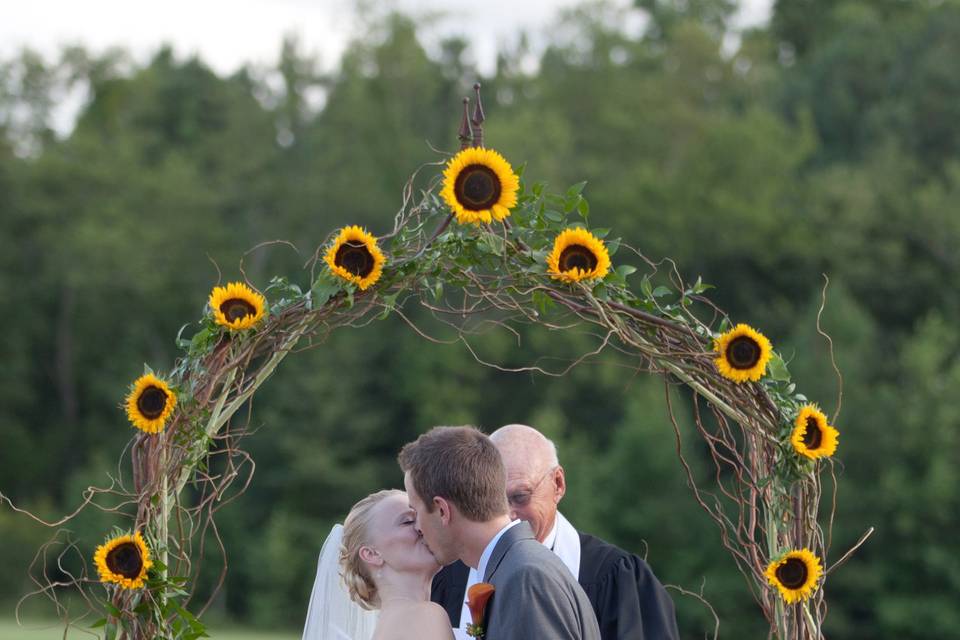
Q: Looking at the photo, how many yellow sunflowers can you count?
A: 9